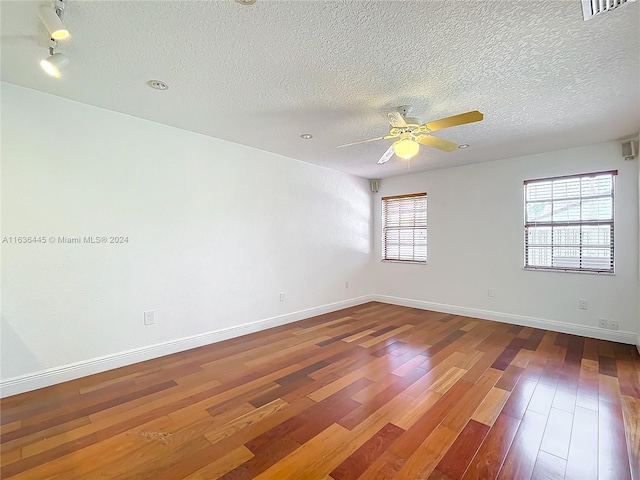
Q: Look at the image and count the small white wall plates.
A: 7